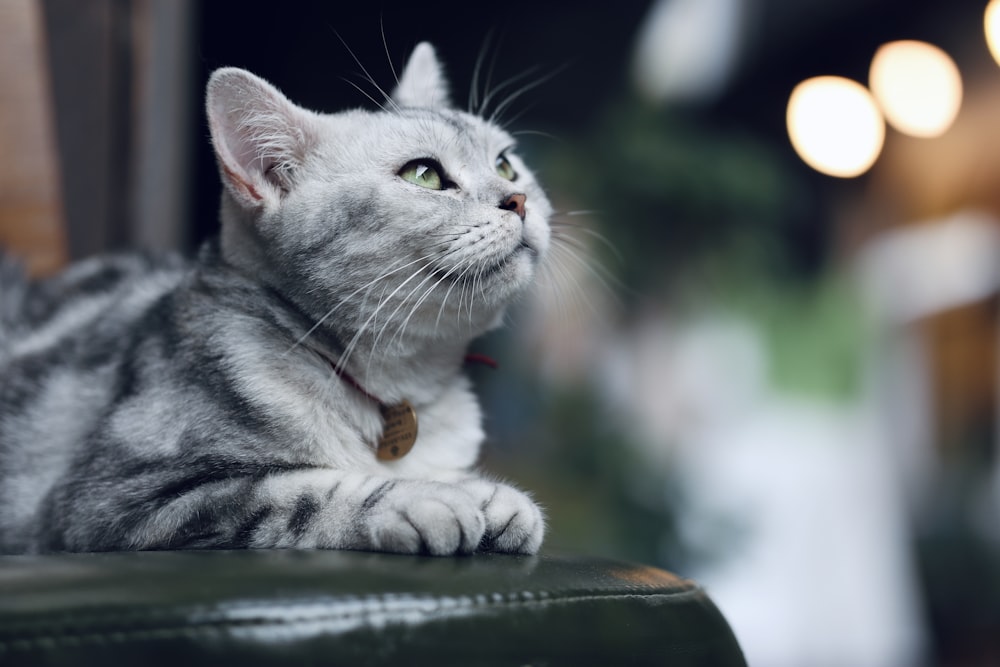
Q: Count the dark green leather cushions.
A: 1